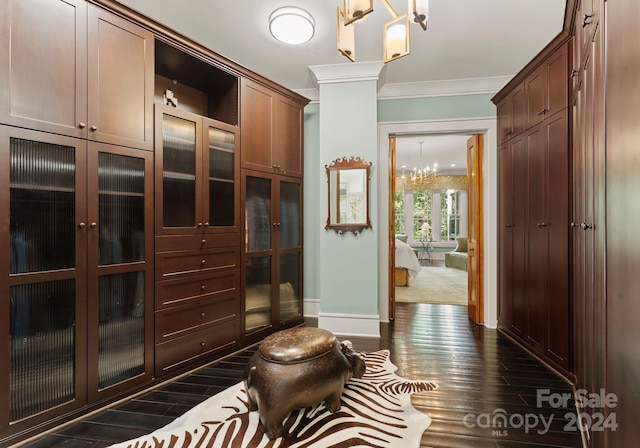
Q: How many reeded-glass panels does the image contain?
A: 10